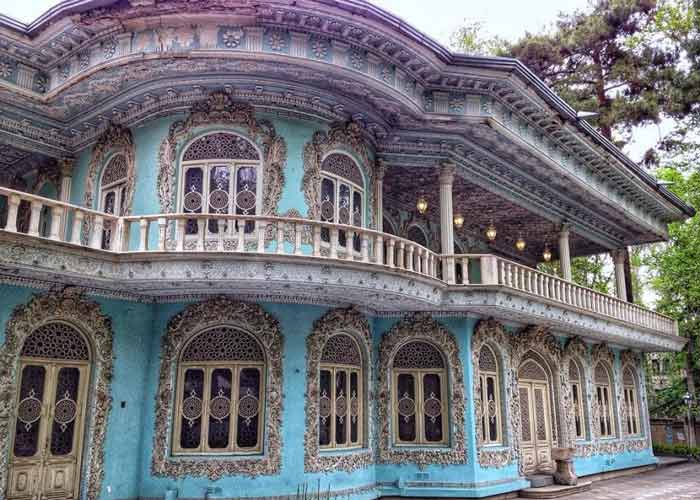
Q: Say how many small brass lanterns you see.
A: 5